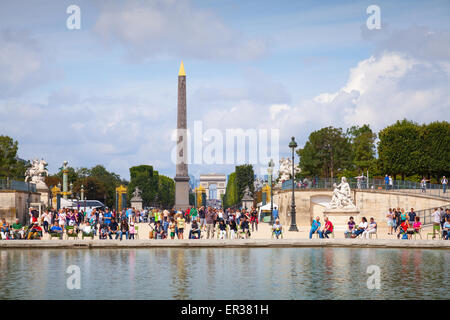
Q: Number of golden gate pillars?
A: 4